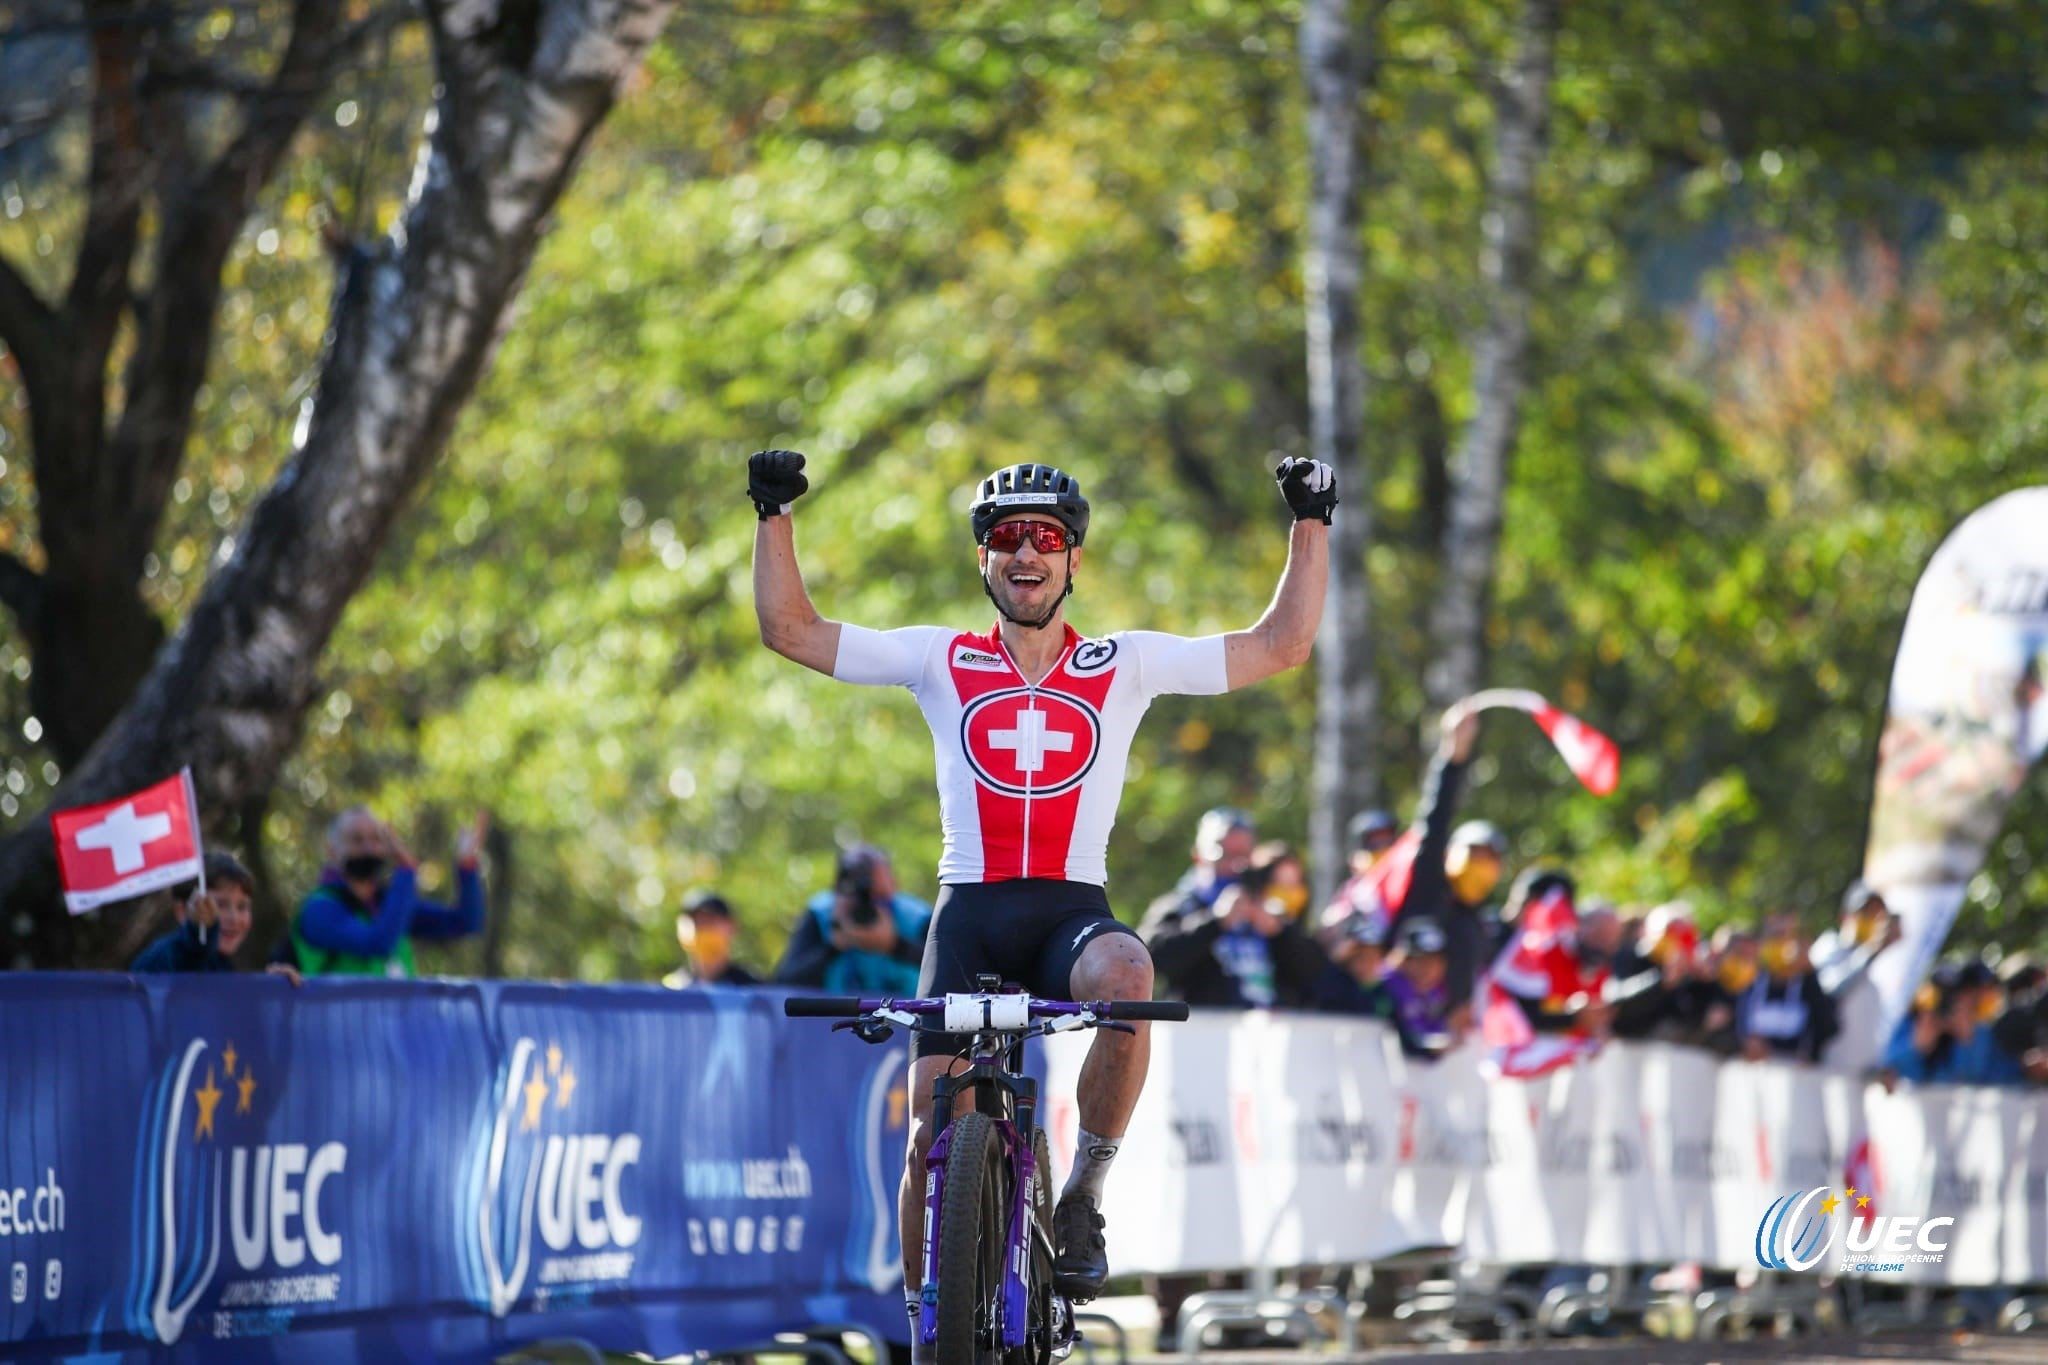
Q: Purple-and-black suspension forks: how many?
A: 1